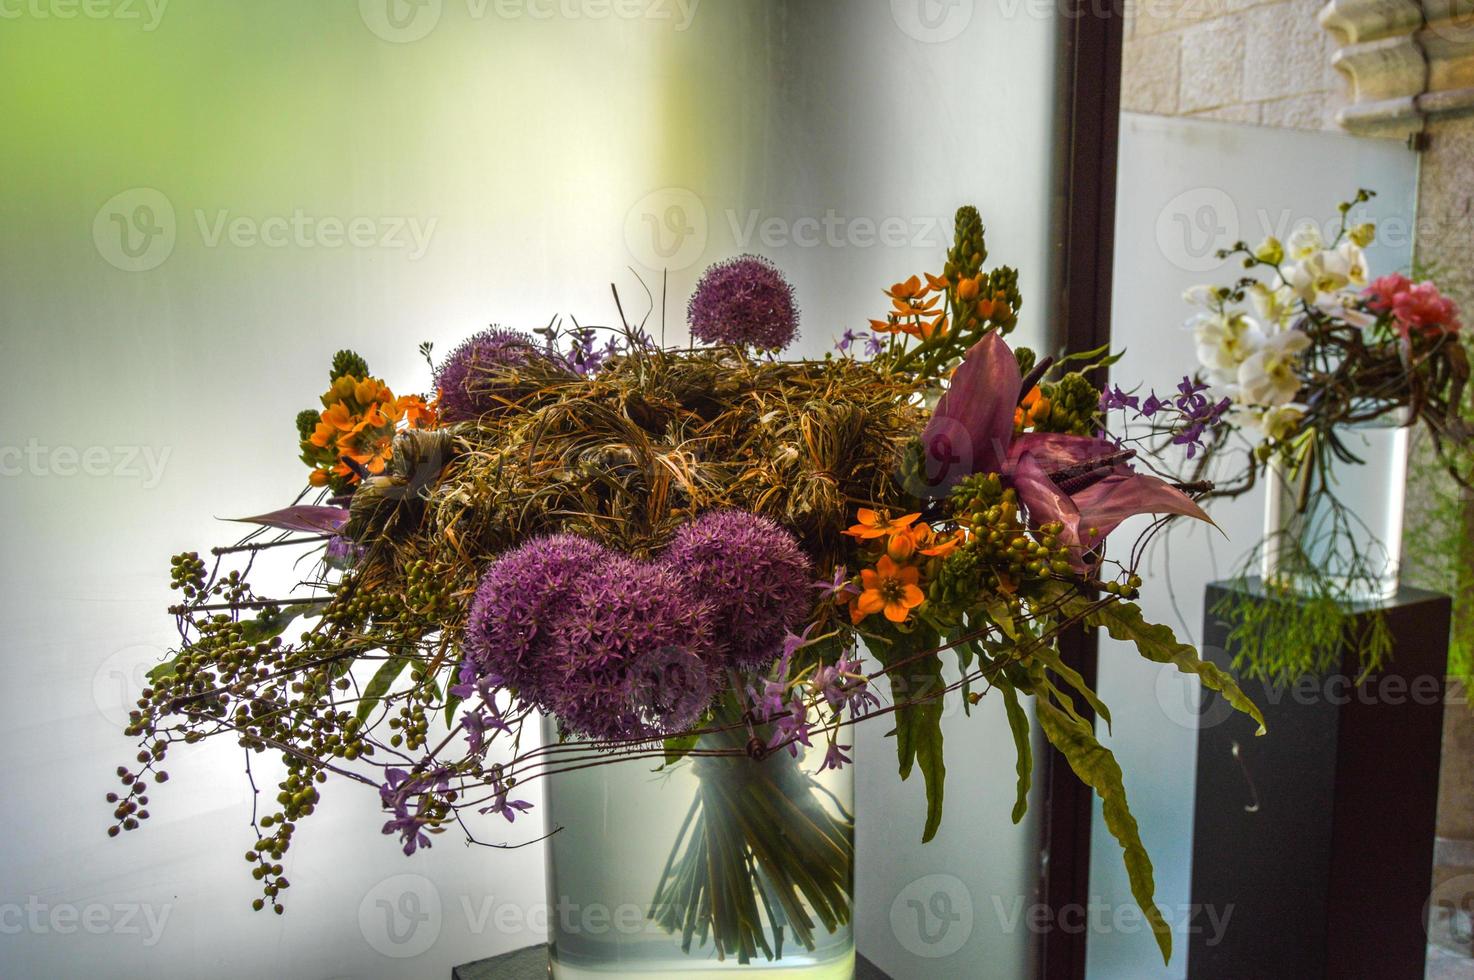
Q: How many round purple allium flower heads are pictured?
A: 5